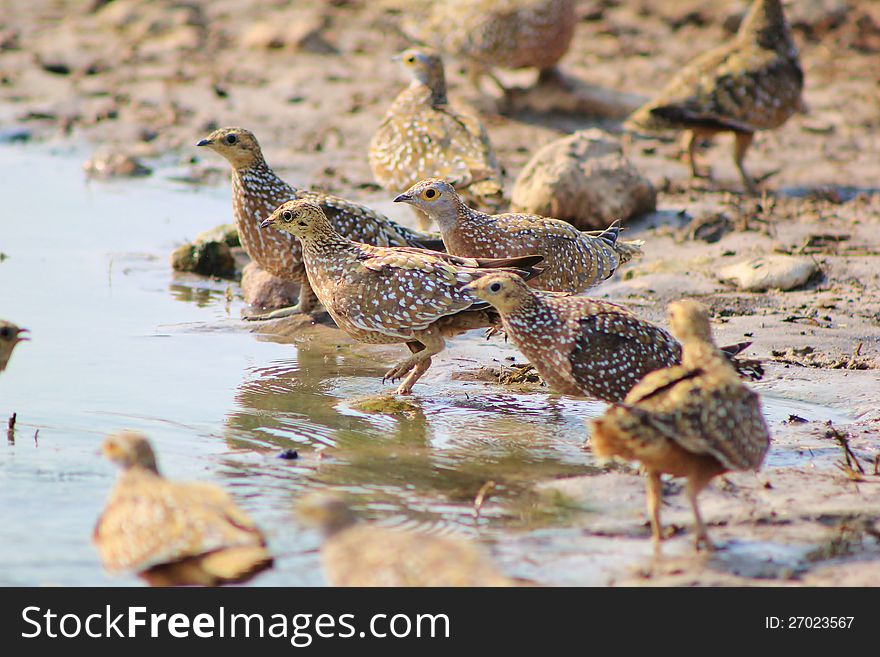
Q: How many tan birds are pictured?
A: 11